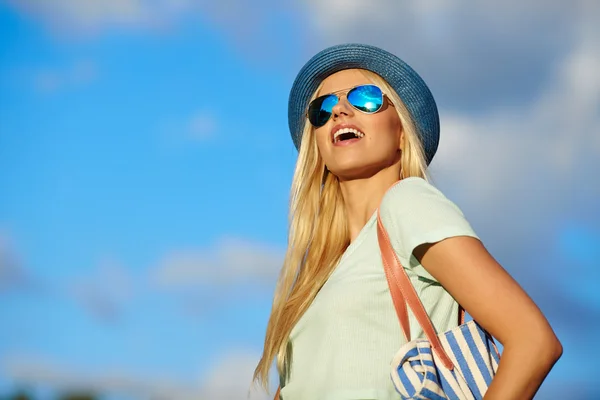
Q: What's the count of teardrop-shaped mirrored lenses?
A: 2